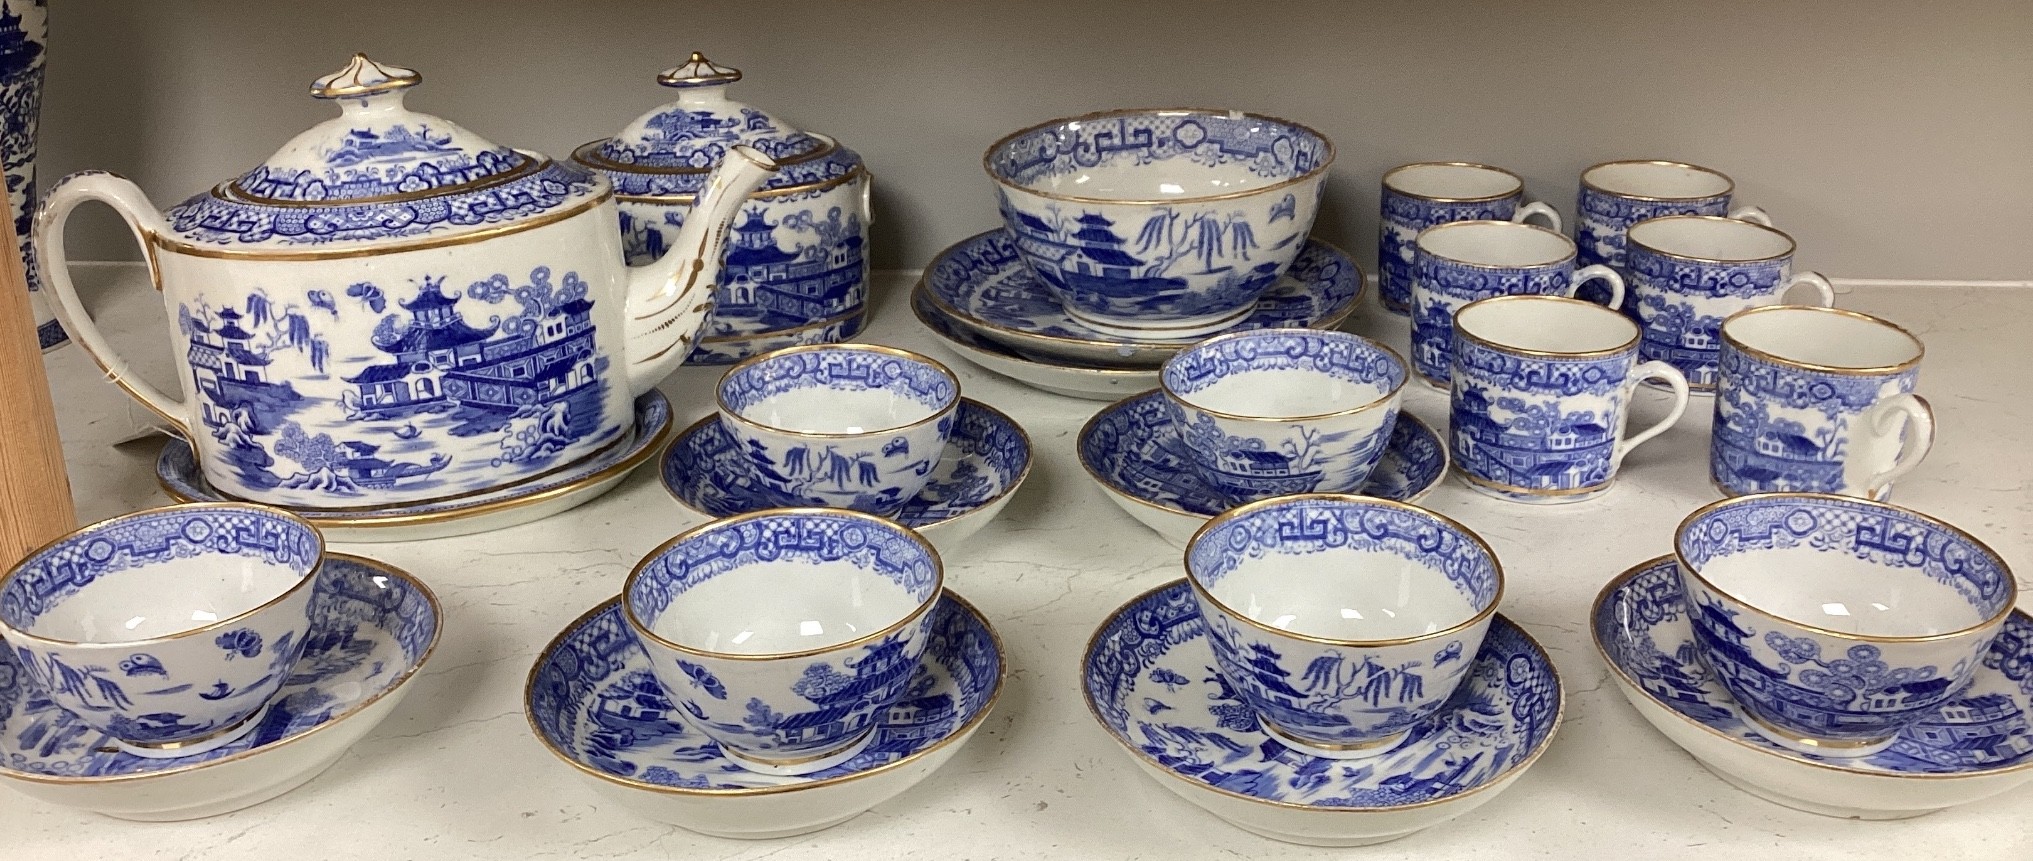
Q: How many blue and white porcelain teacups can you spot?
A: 12